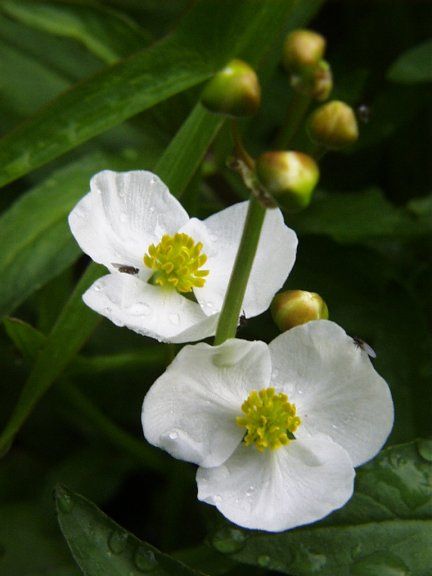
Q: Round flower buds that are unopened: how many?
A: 6